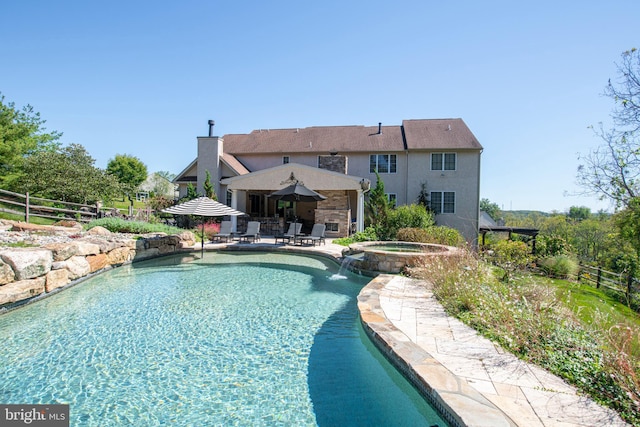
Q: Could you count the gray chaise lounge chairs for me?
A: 4